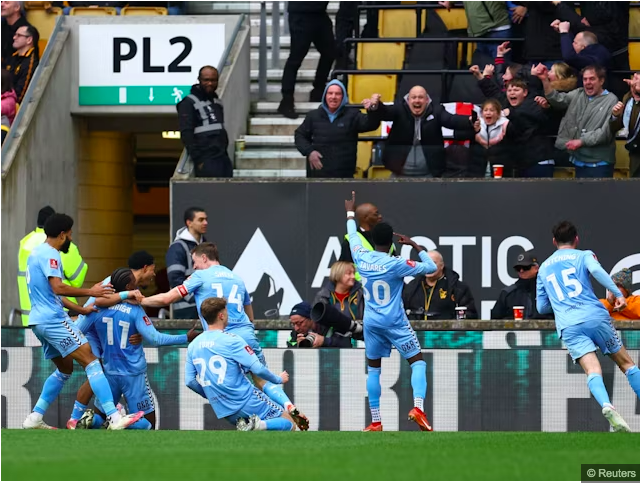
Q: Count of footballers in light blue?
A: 7